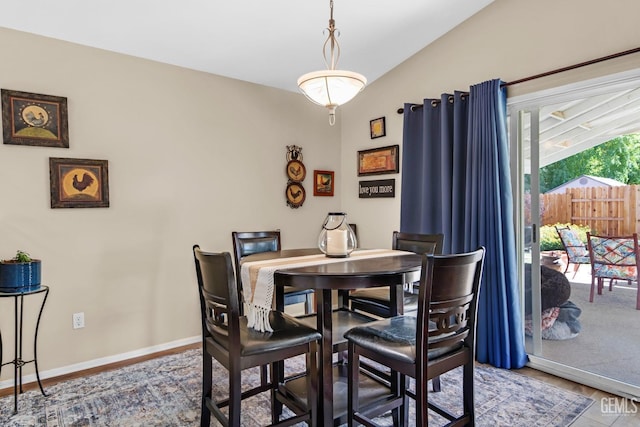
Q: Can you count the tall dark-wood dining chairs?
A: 4